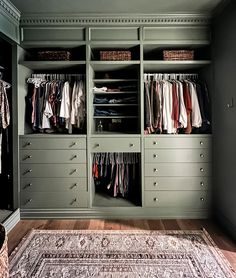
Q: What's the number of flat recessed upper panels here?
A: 3